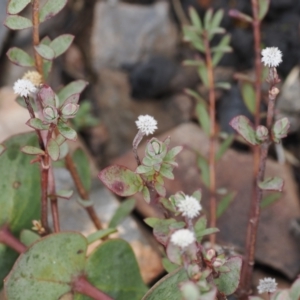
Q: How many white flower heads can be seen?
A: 6